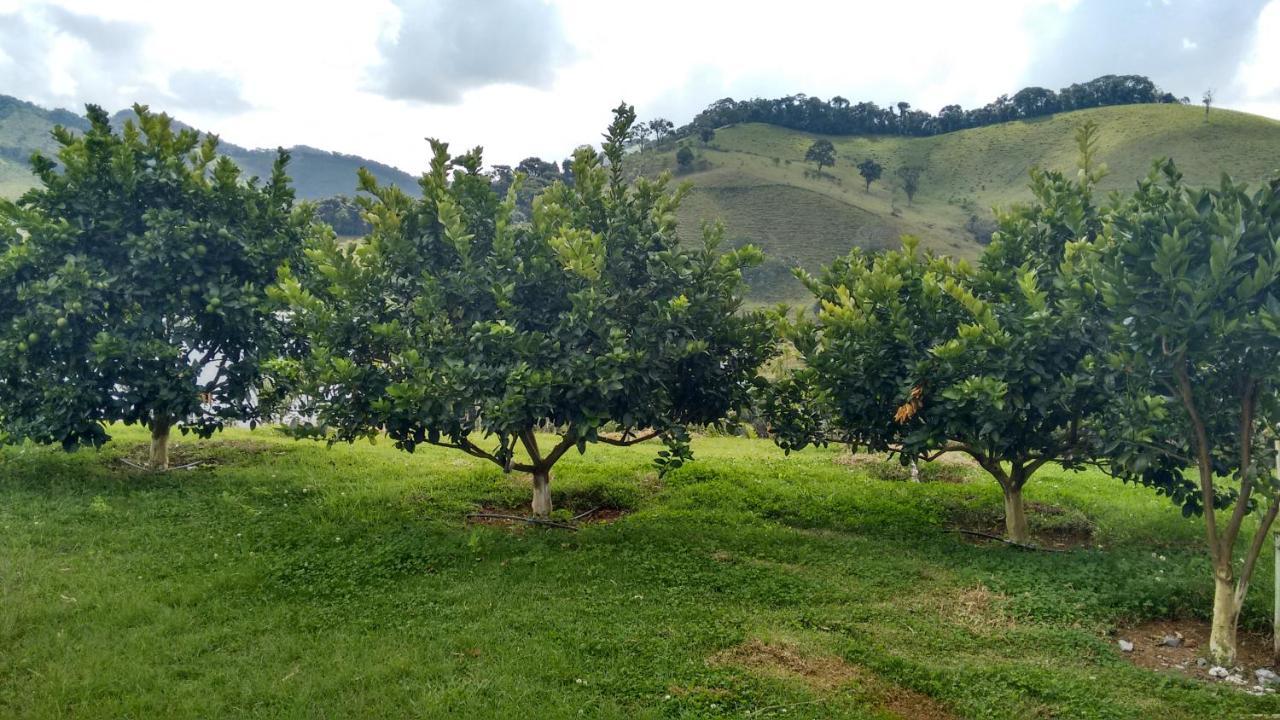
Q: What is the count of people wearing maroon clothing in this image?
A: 0